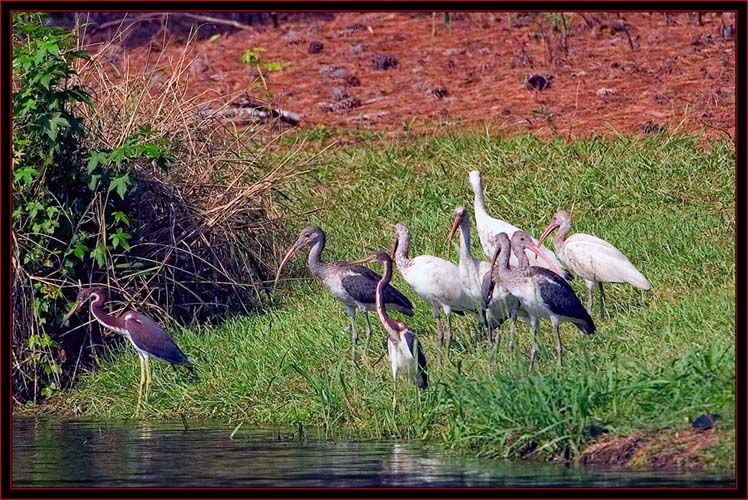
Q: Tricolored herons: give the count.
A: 2